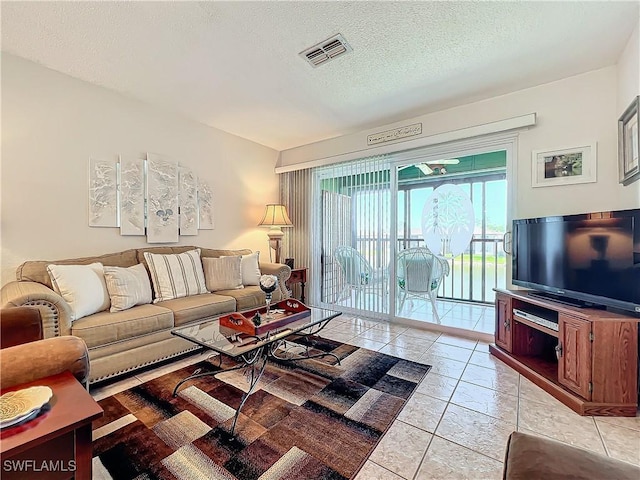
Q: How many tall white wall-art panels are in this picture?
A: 5